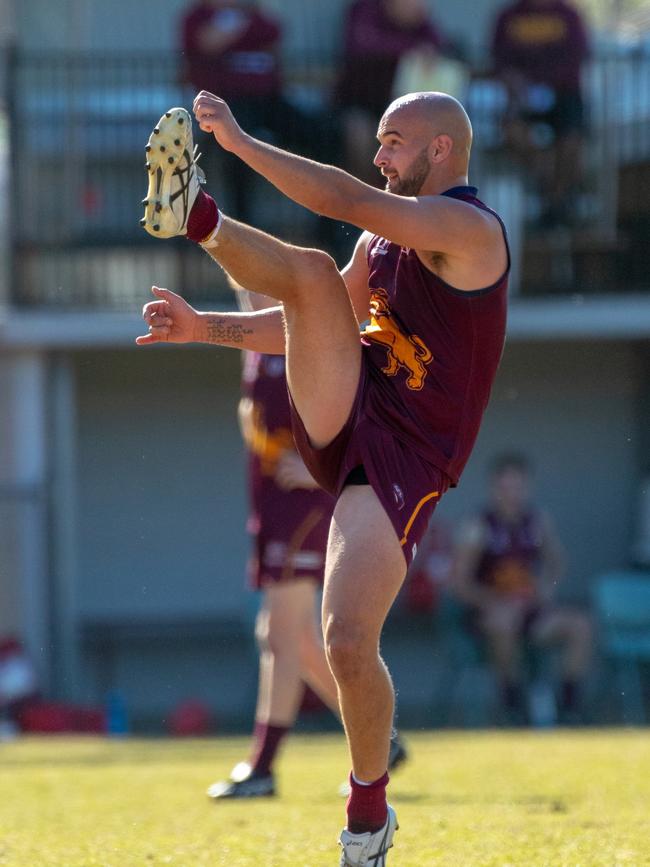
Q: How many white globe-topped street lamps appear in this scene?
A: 0